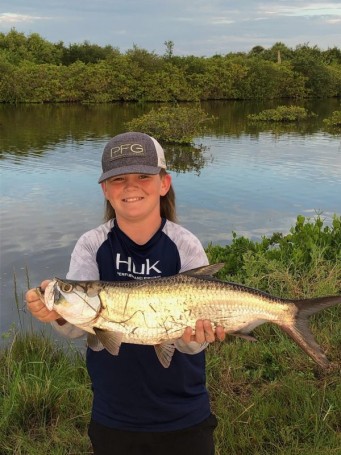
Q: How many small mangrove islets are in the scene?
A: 3